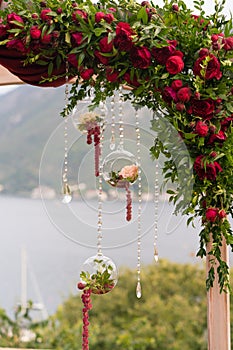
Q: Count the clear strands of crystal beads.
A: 6